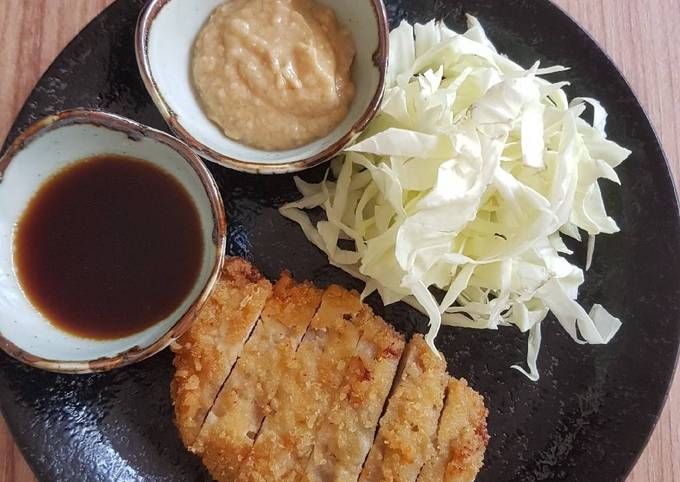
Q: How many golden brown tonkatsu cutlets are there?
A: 1